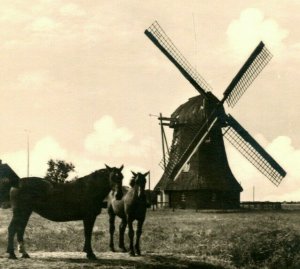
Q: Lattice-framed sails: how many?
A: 4